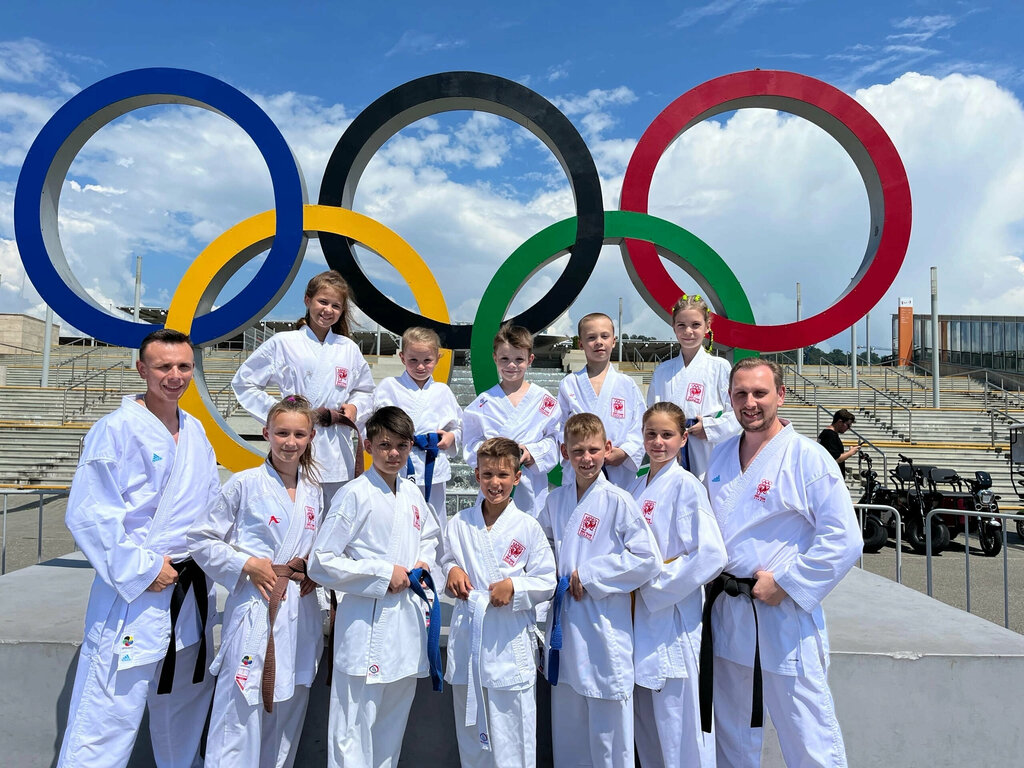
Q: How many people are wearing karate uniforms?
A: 12